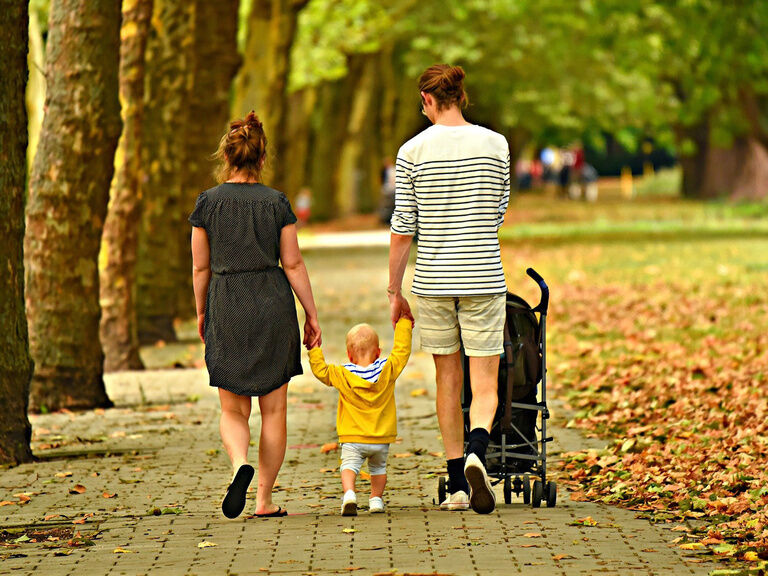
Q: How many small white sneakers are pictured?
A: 2